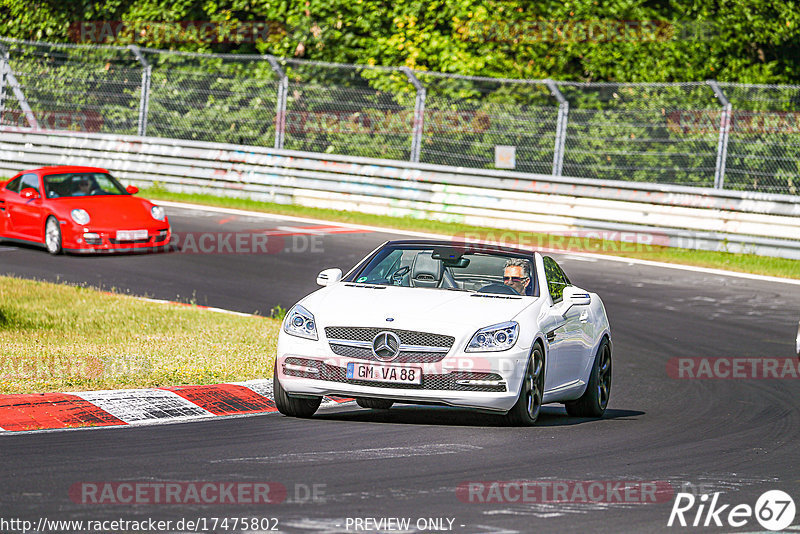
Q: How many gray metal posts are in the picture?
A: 6